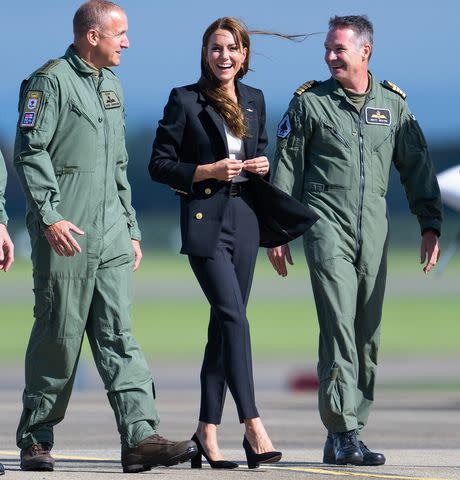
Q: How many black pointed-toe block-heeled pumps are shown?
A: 2